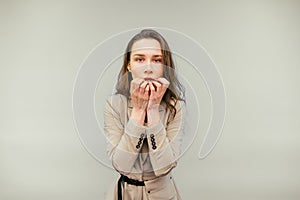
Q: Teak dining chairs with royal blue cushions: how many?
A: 0